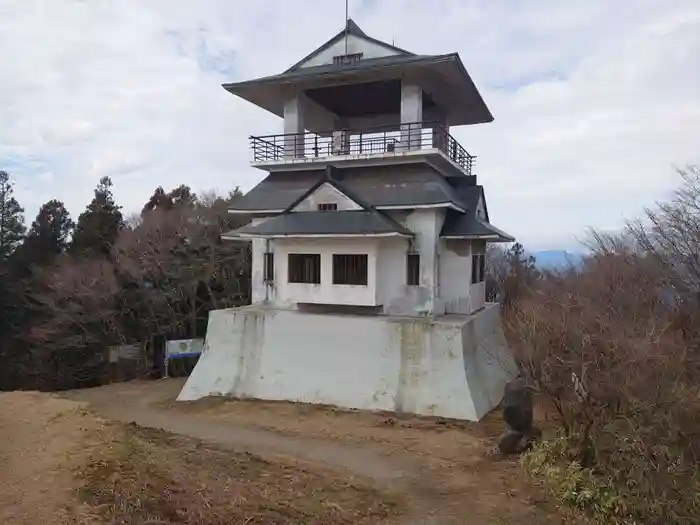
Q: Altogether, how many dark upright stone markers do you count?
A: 1